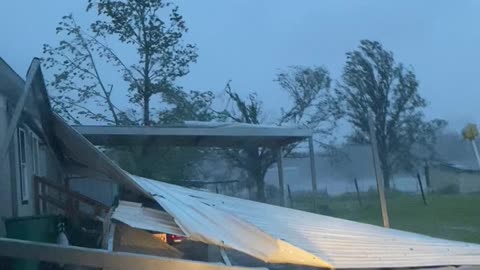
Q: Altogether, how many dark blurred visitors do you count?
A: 0